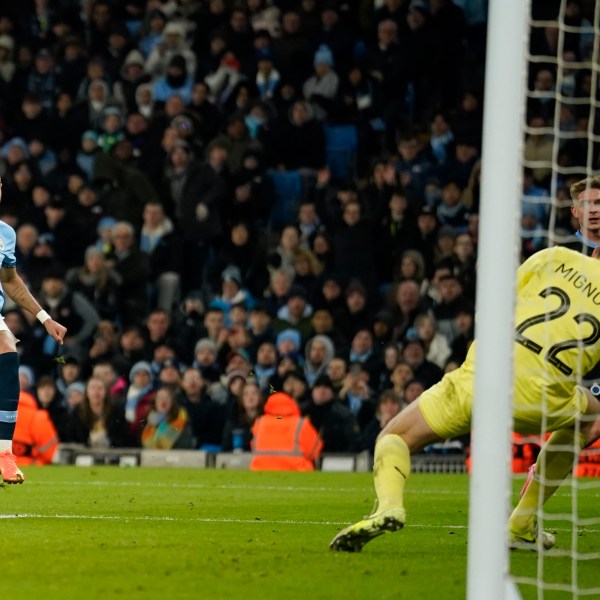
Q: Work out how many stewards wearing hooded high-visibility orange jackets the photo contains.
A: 2